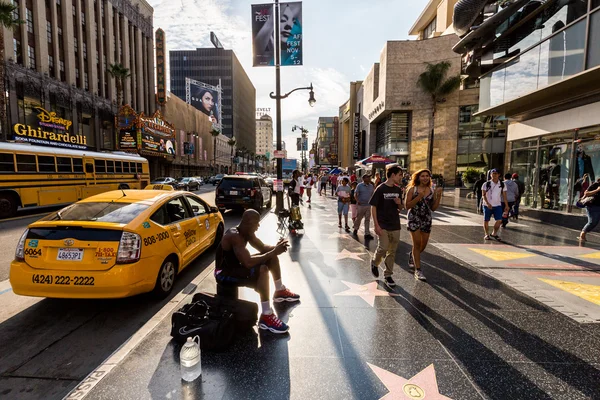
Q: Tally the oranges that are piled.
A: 0